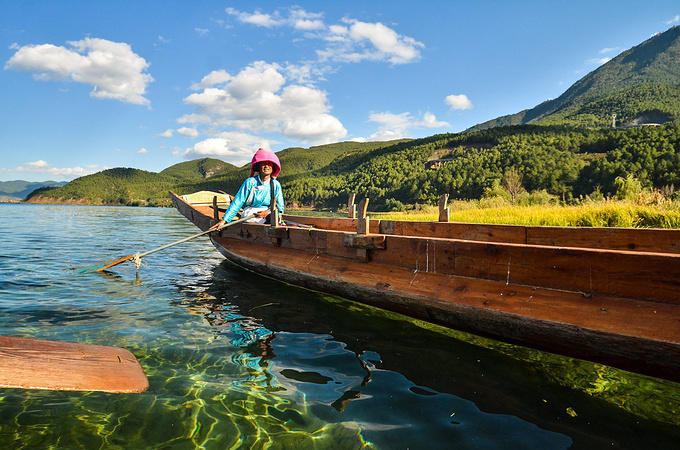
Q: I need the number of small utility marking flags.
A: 0